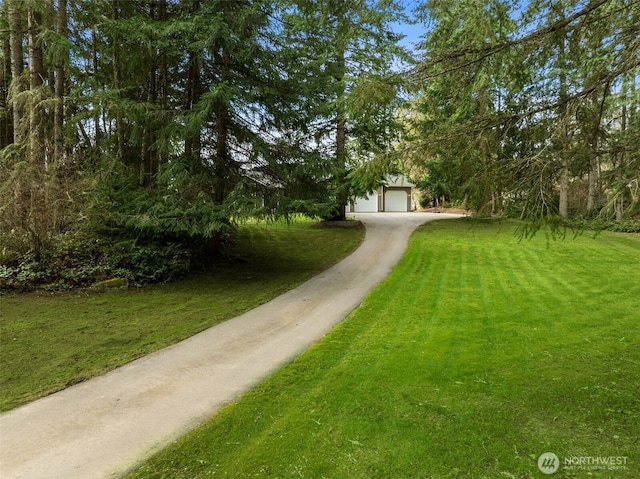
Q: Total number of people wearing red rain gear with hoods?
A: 0